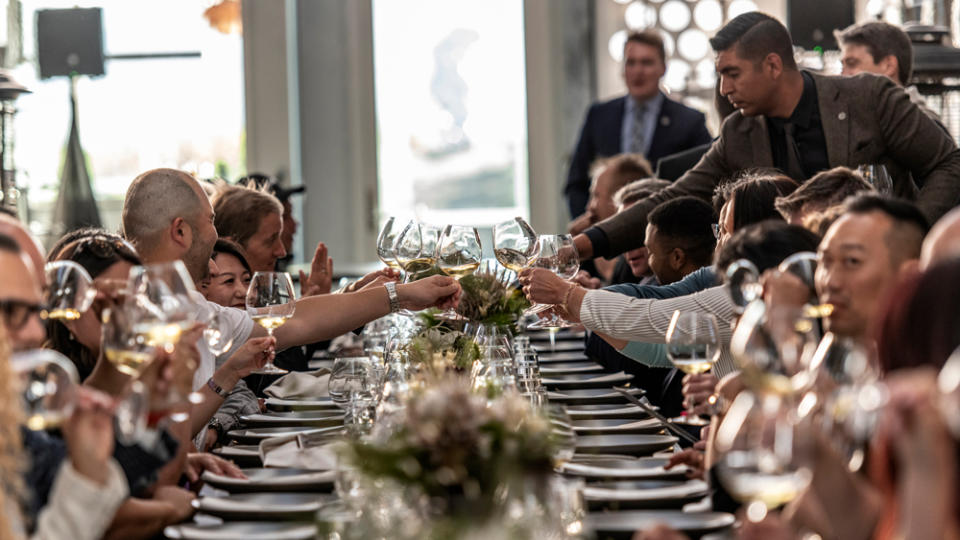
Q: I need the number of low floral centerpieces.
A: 3